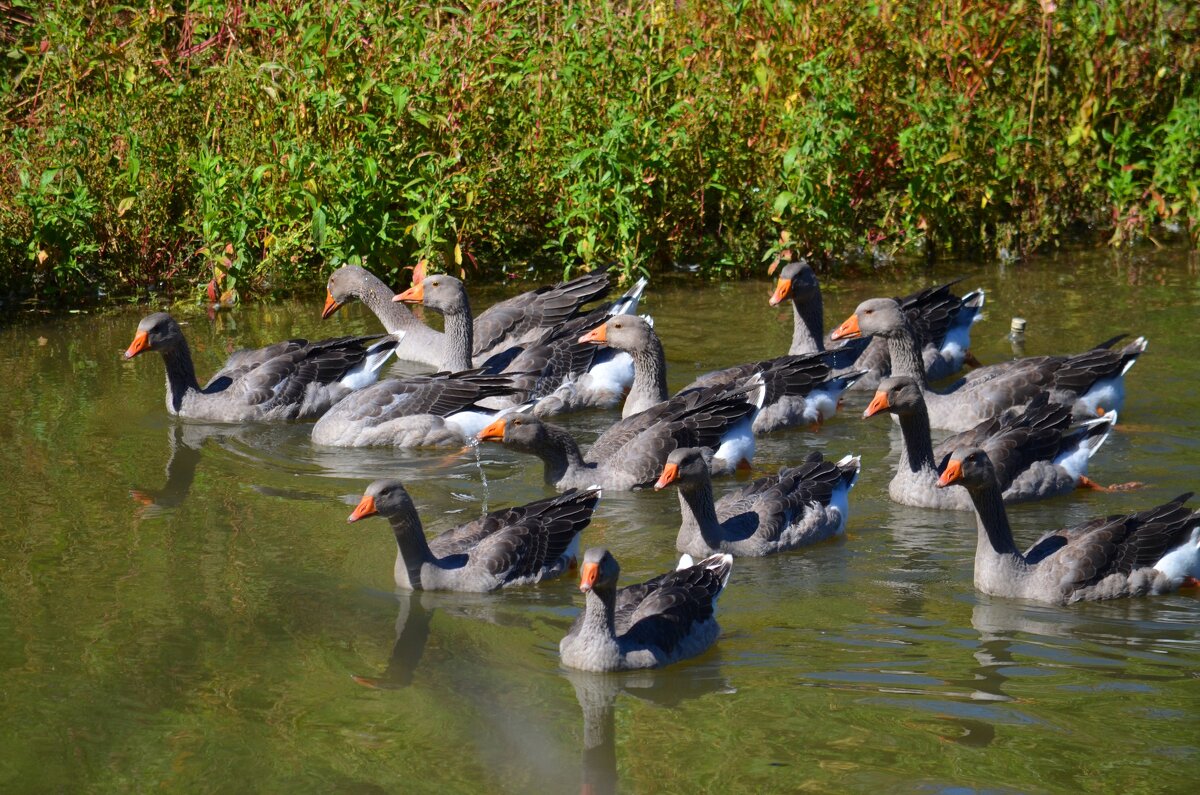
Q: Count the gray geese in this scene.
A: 13